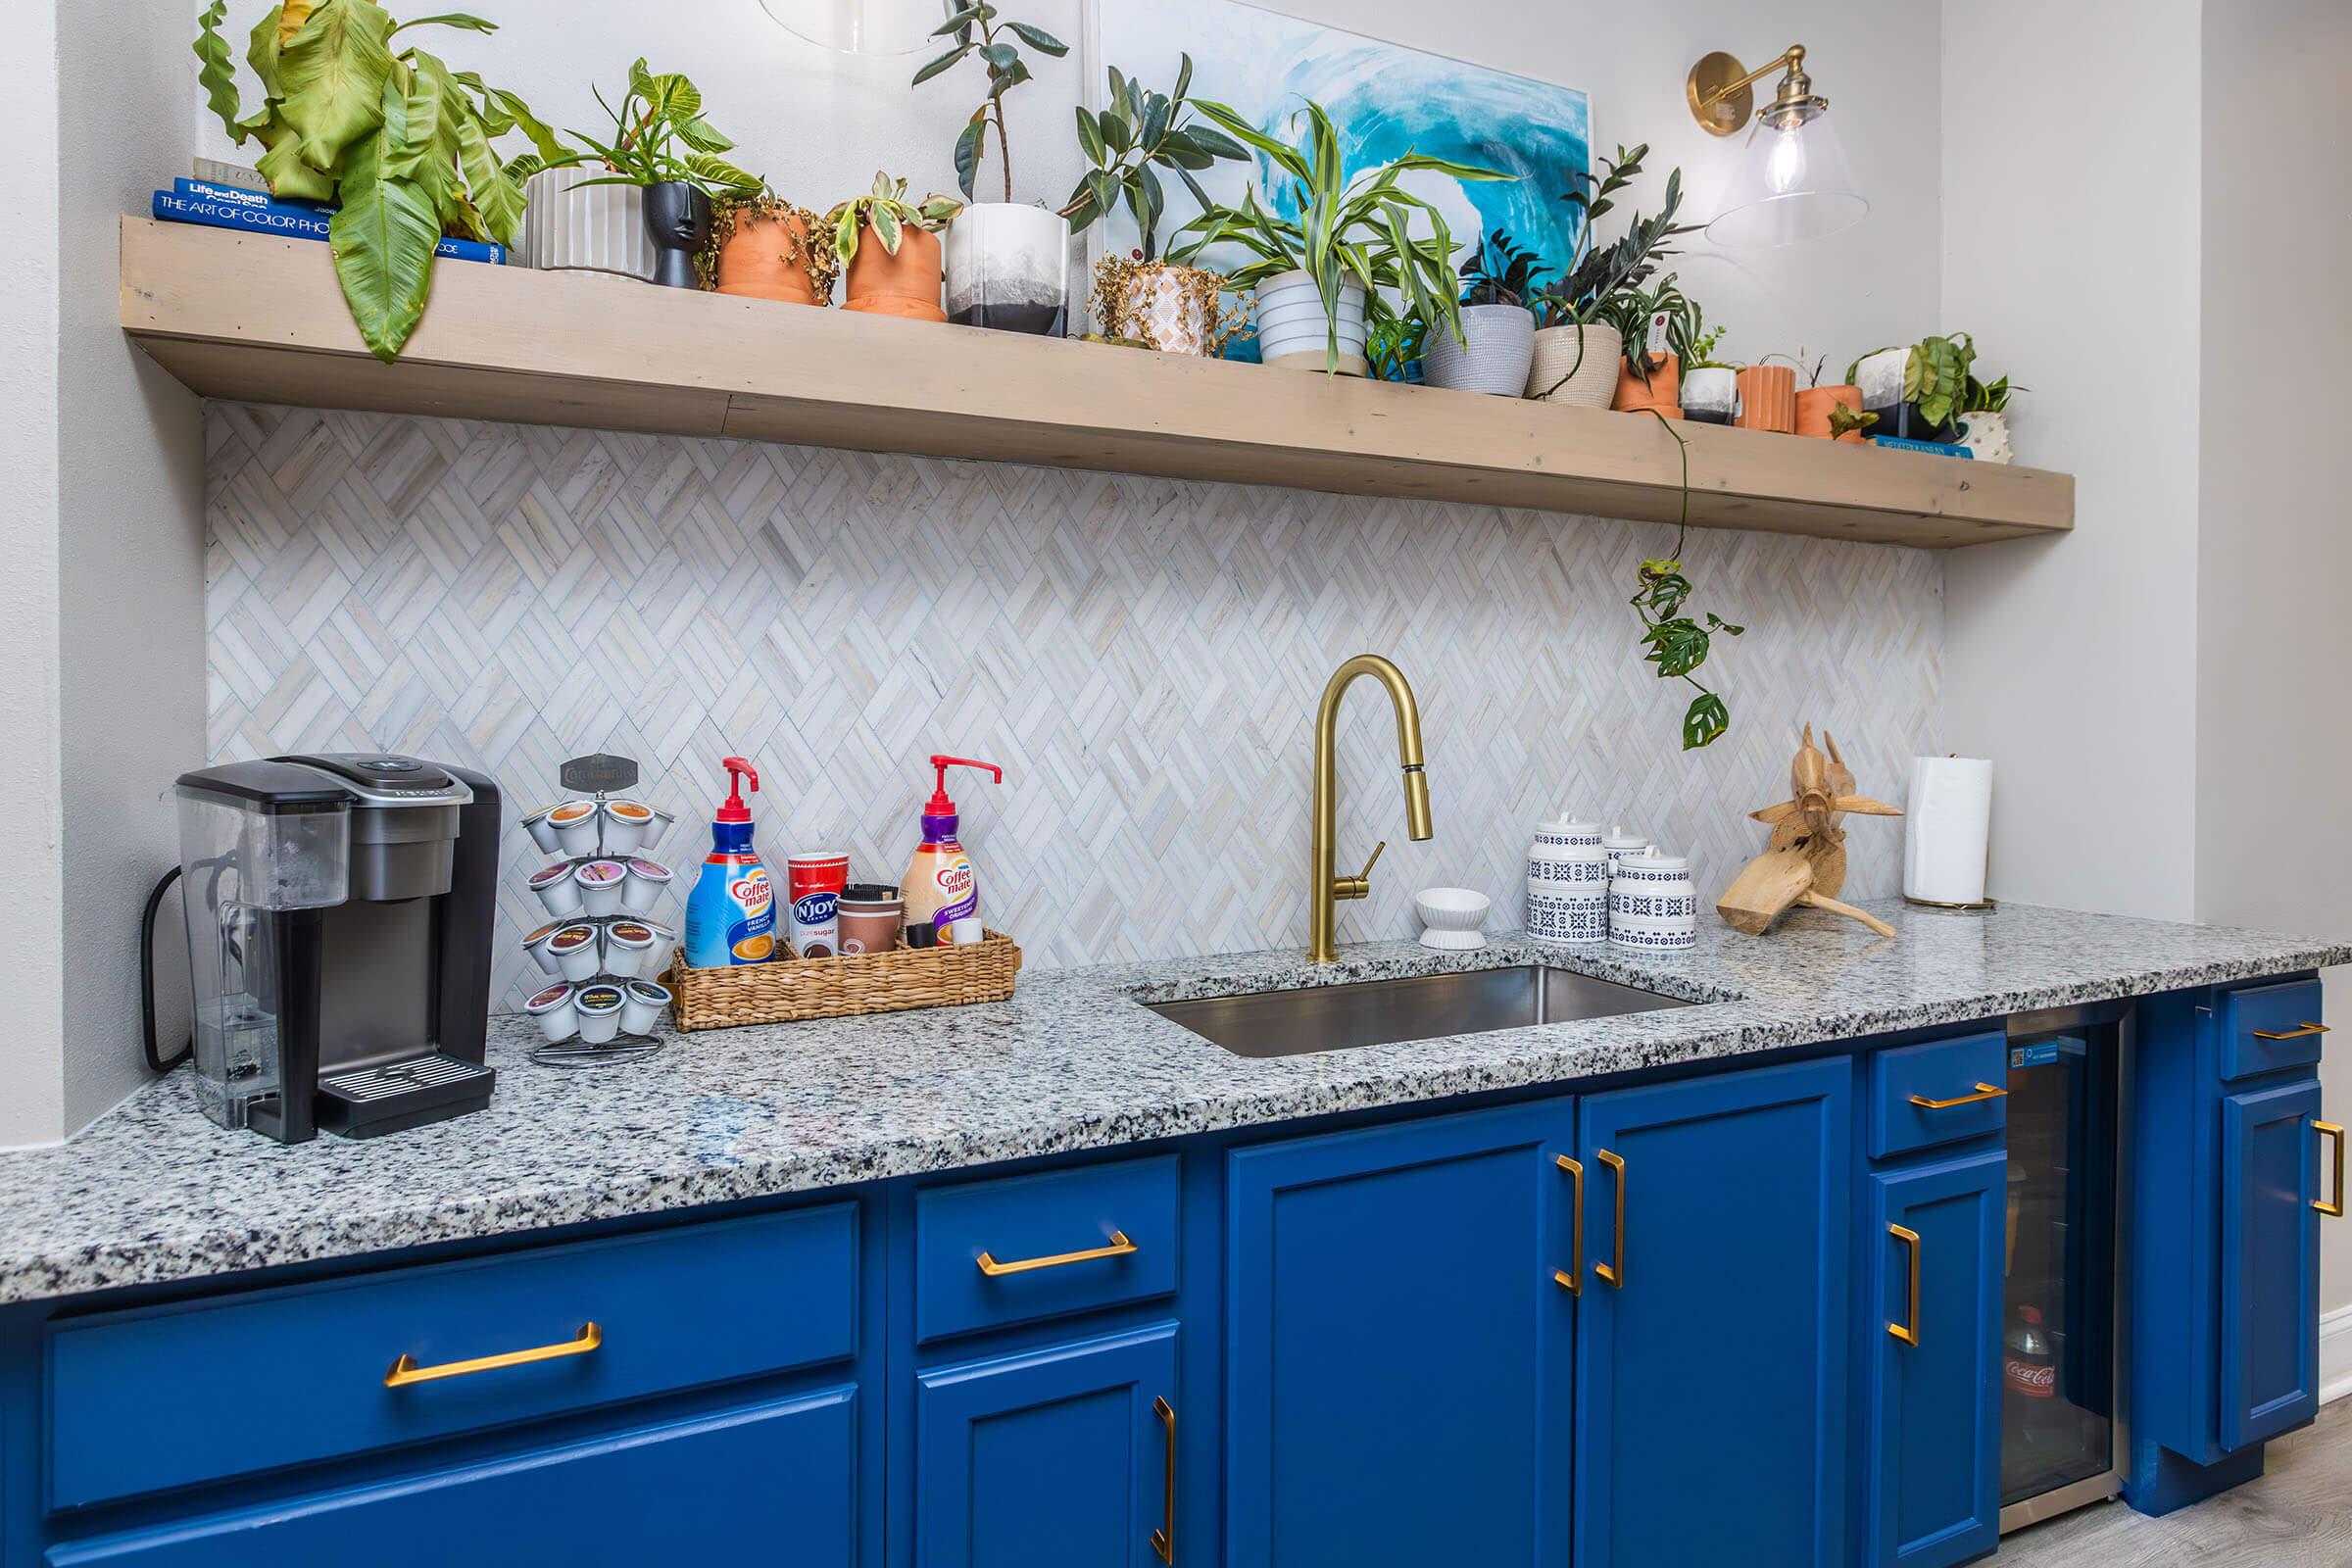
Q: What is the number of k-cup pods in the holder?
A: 14